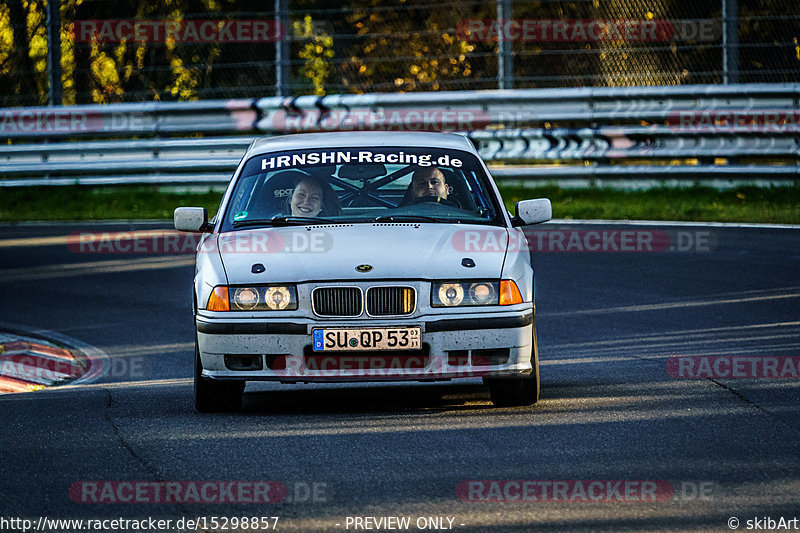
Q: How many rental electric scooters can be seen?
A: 0